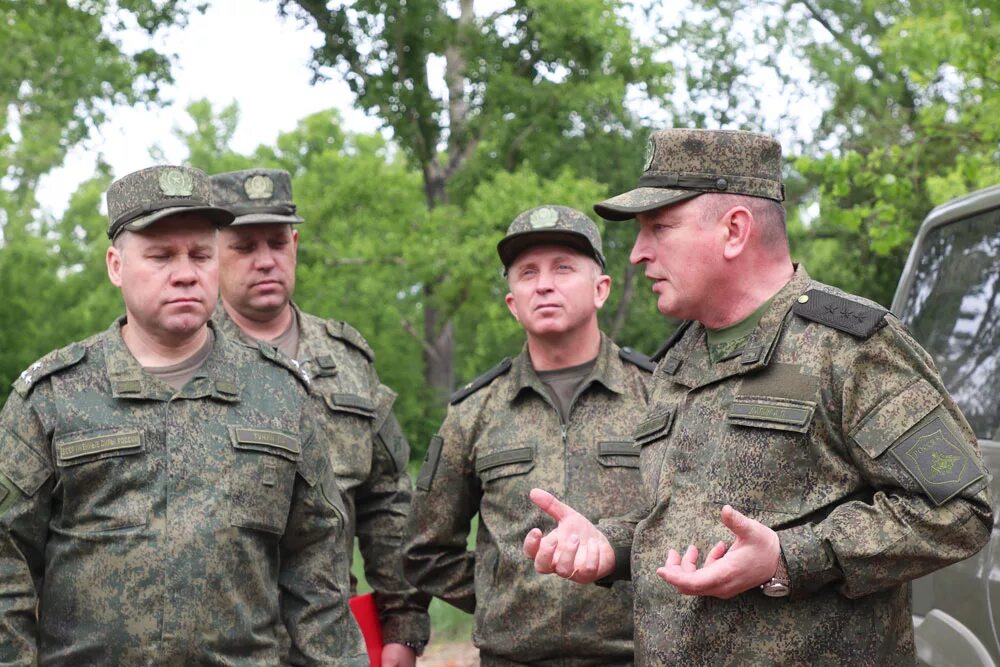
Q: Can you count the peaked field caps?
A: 4